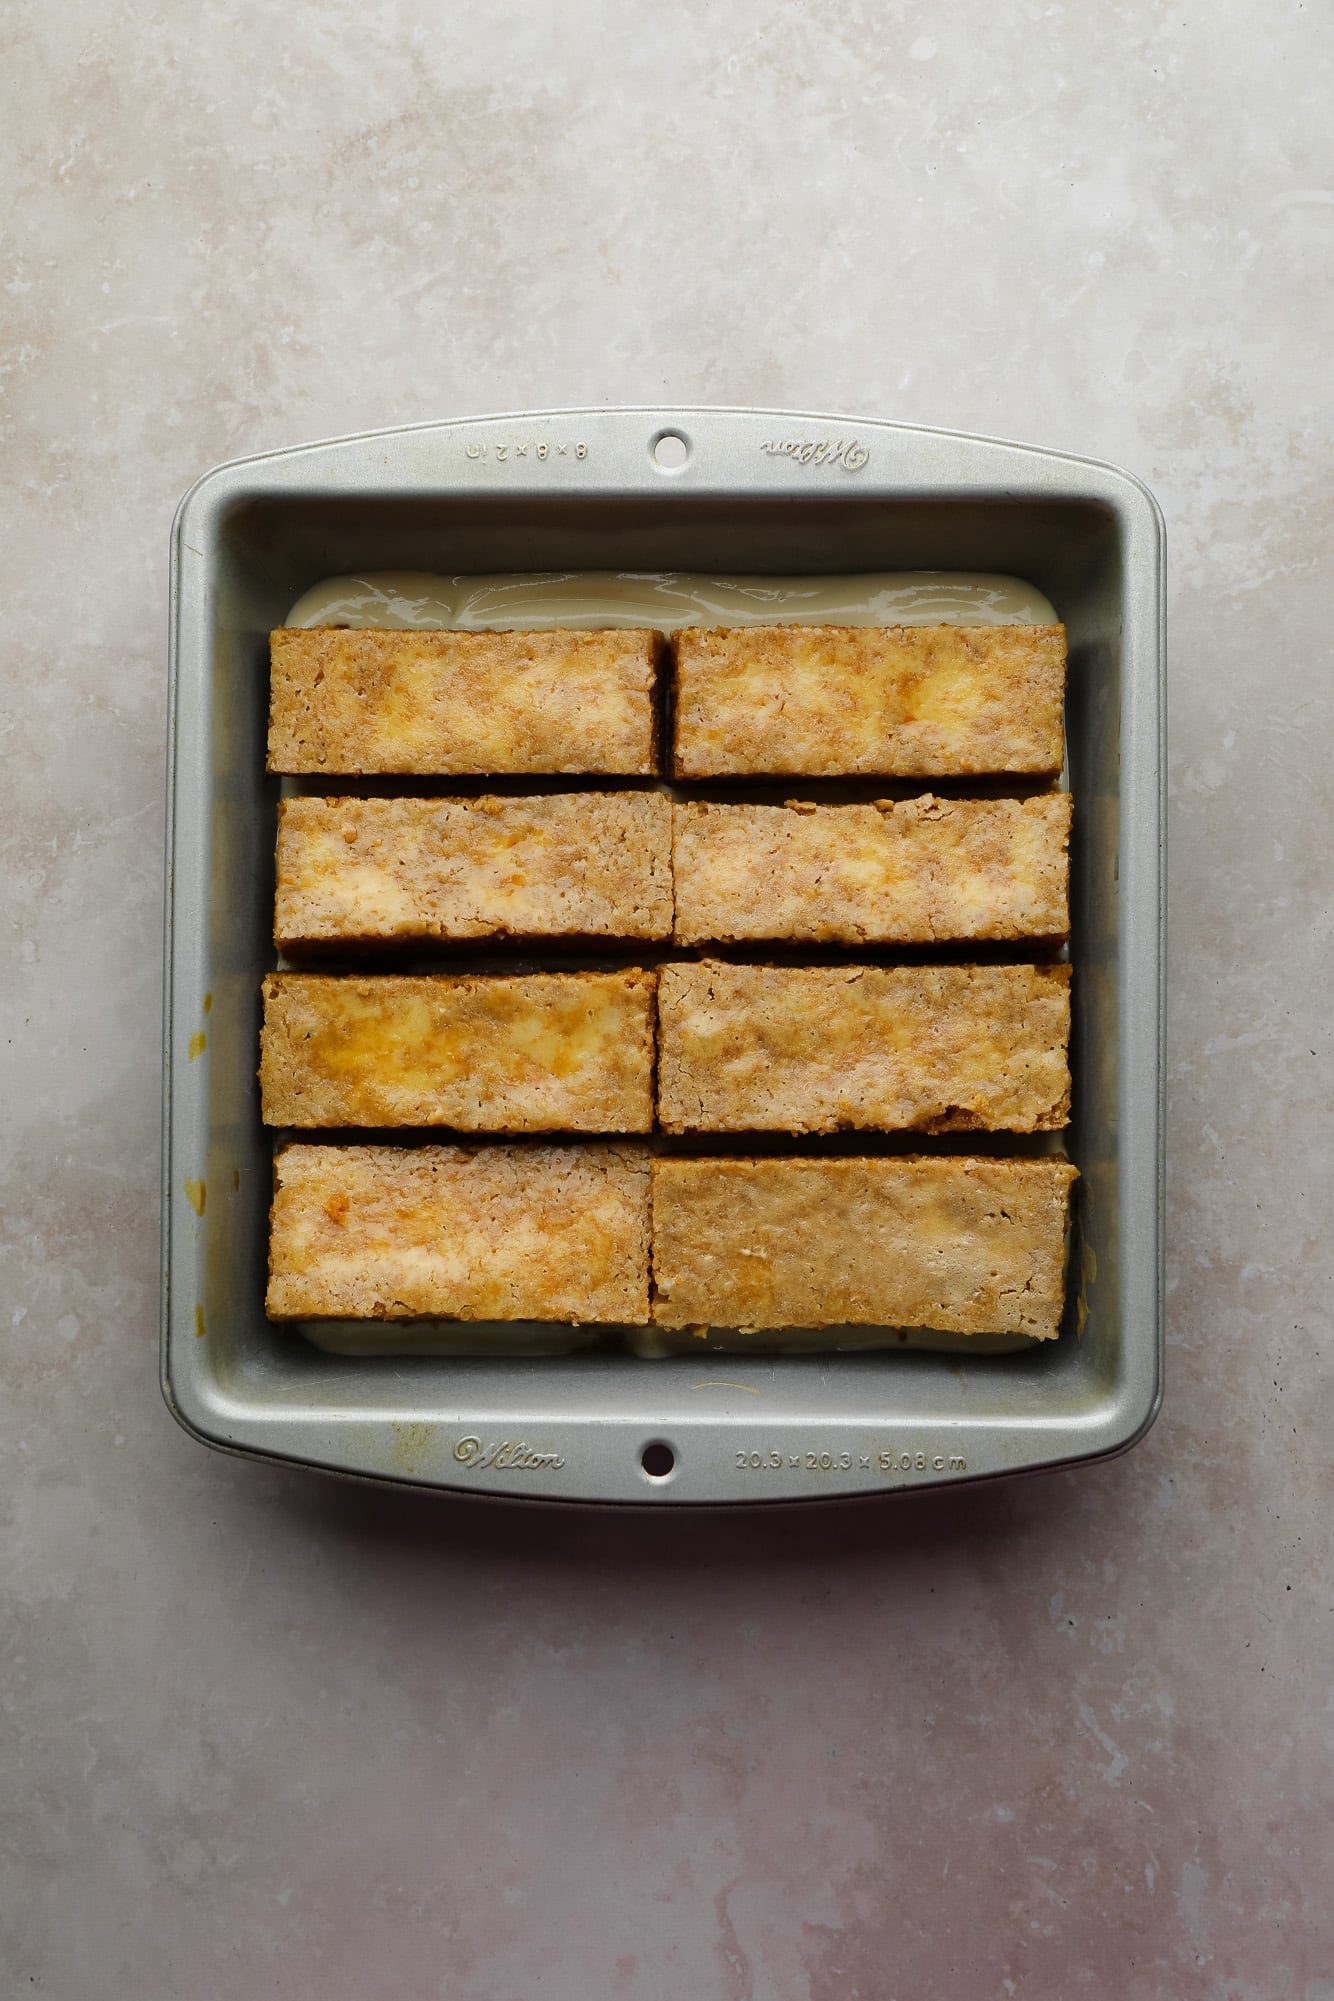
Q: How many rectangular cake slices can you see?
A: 8